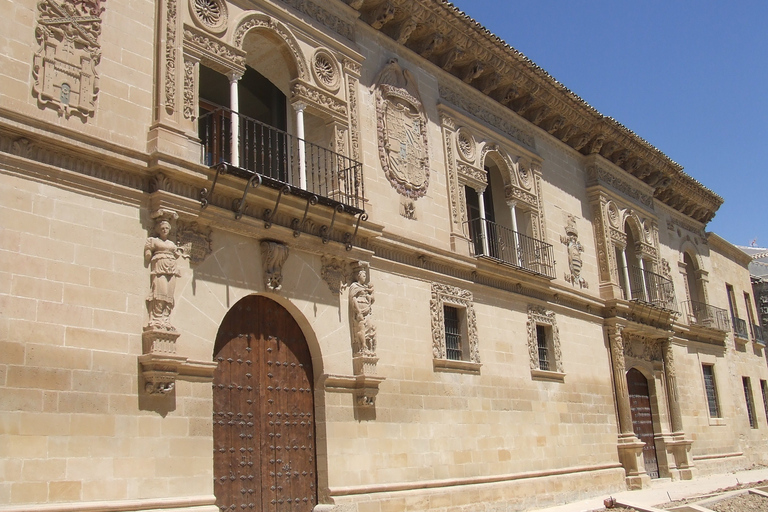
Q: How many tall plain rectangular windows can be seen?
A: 5